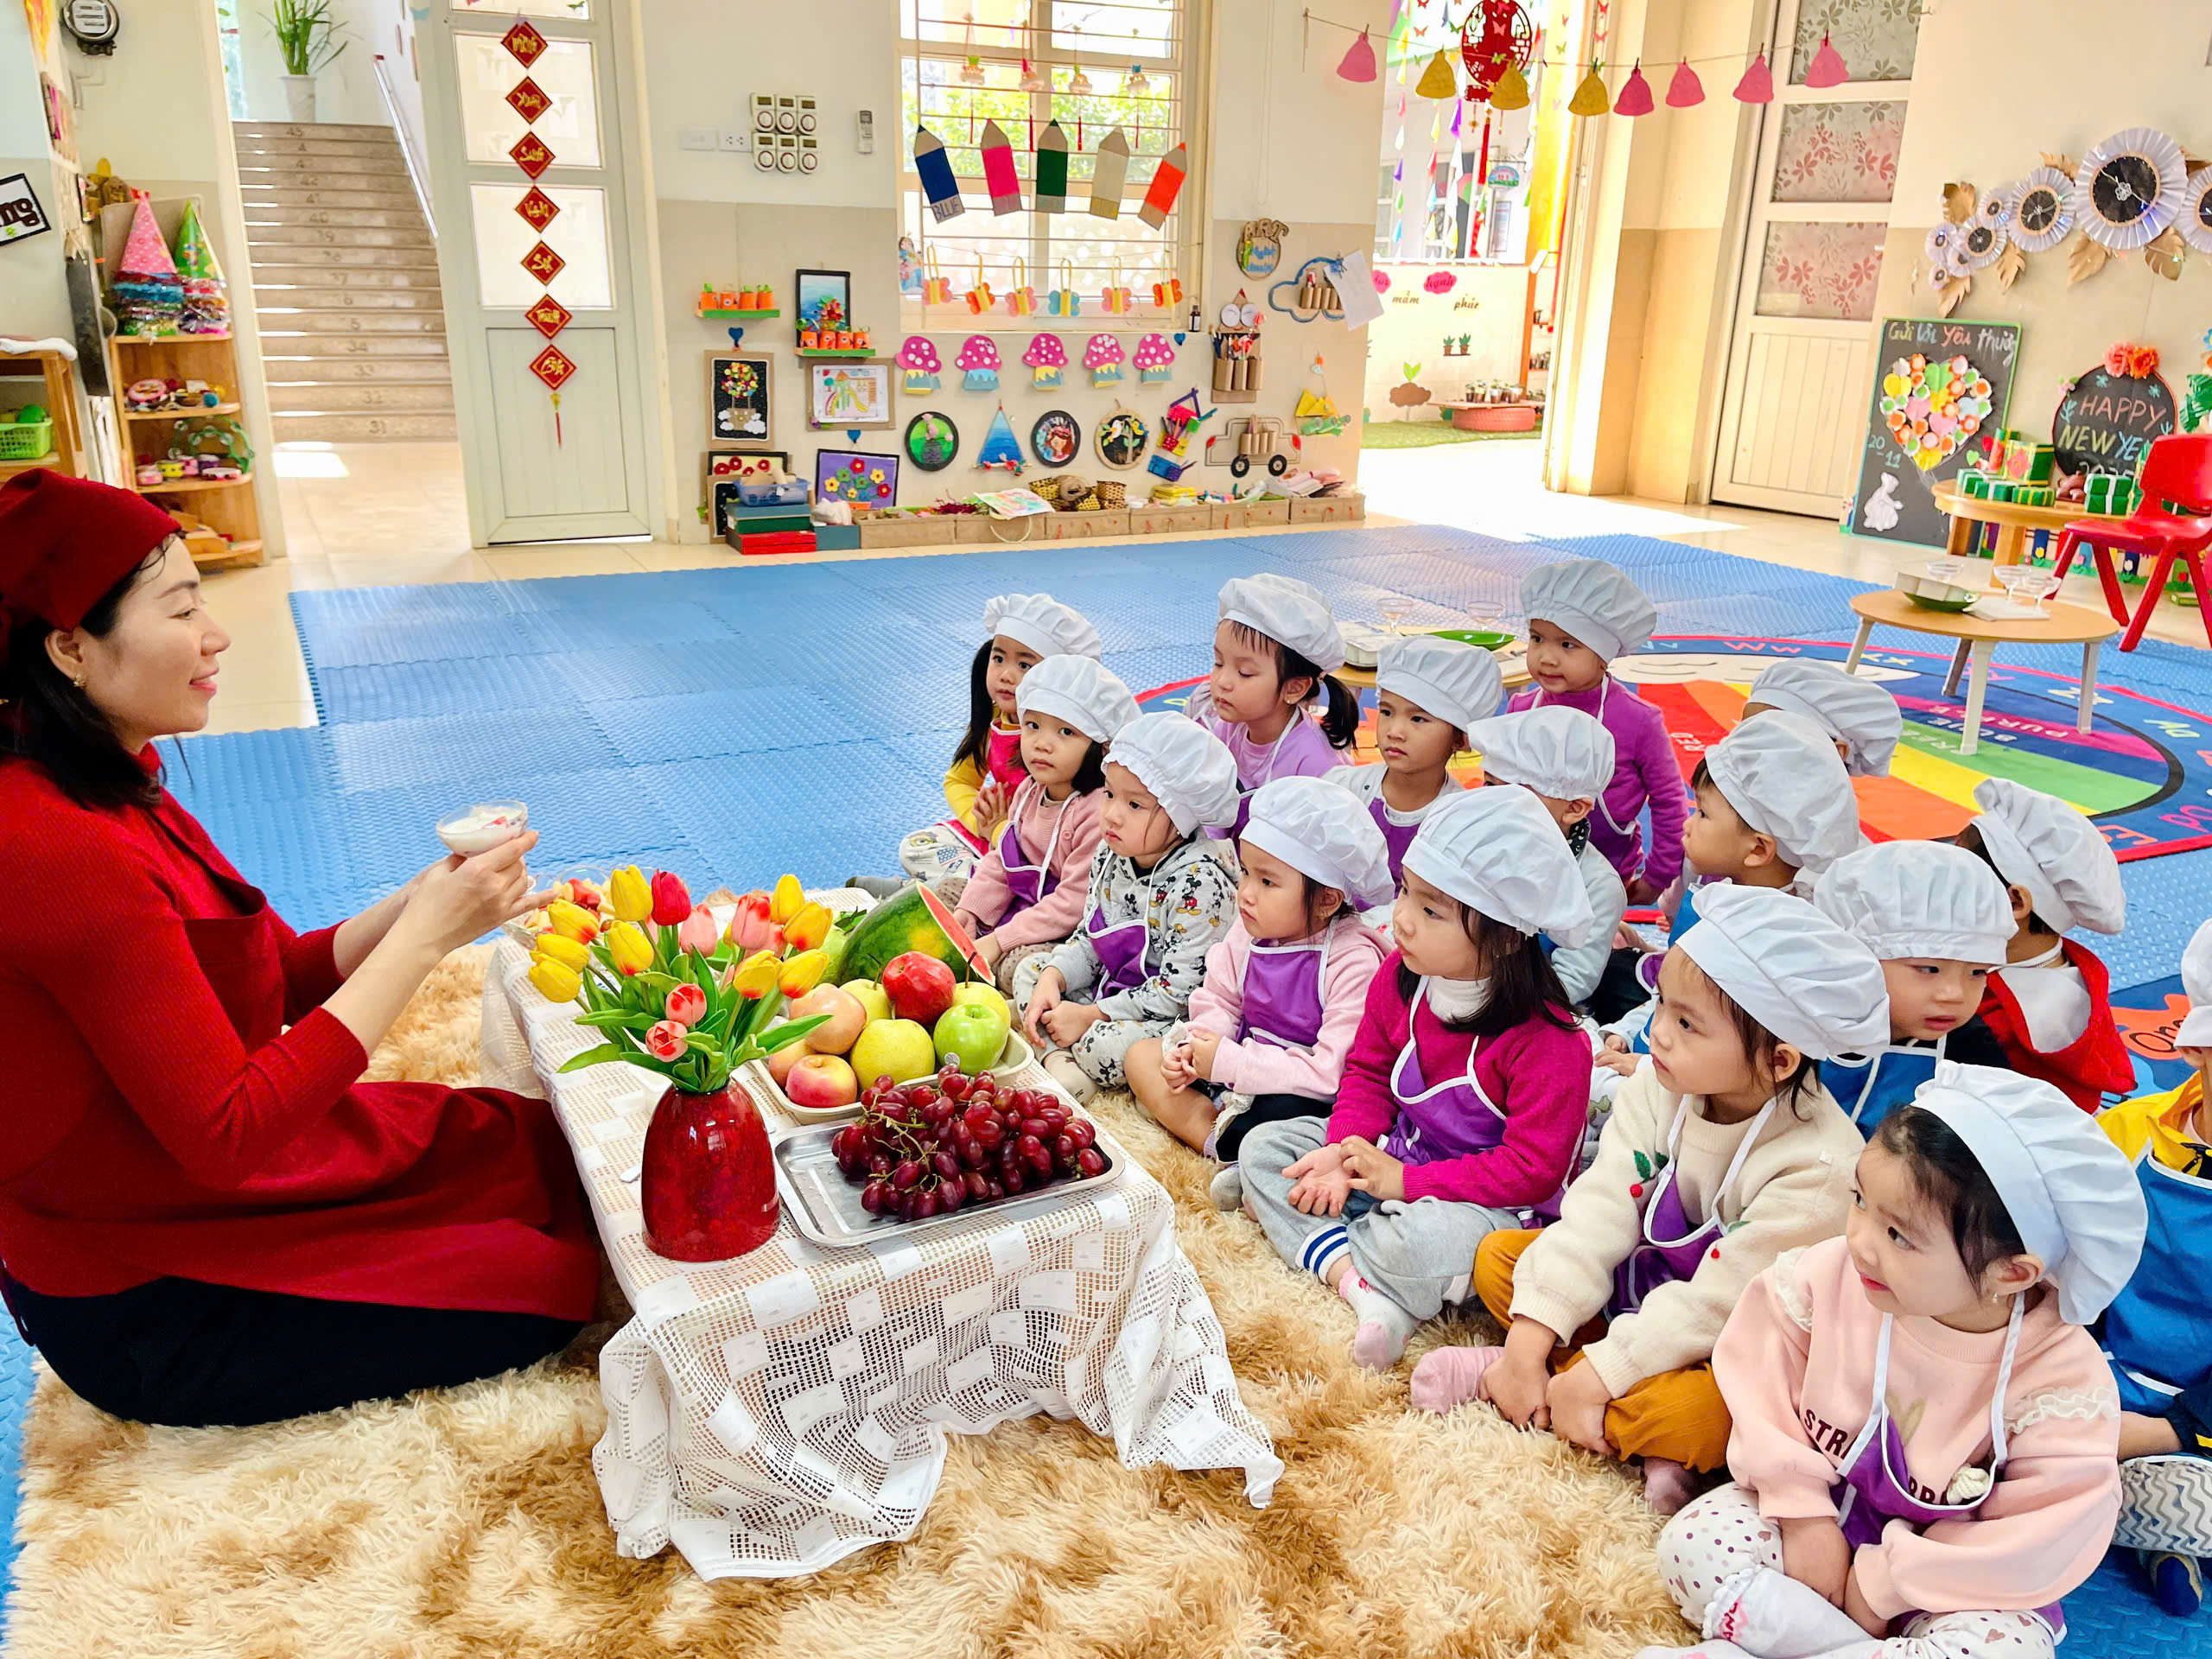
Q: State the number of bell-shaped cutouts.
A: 8